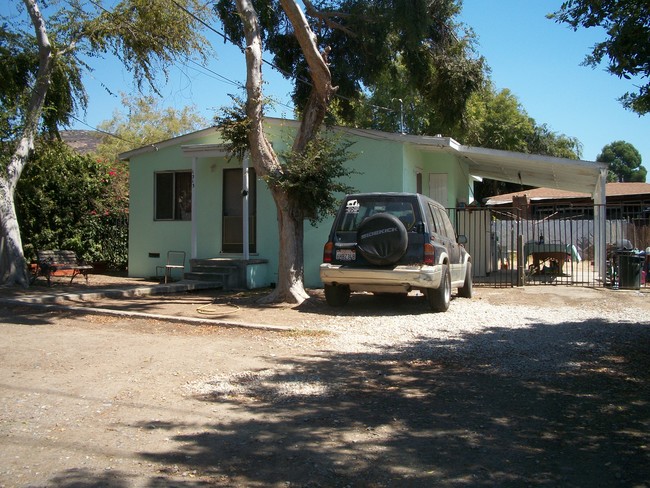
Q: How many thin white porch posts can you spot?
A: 2